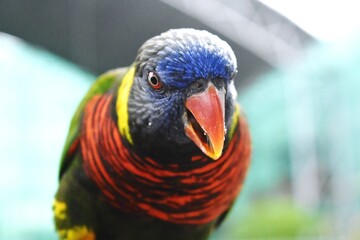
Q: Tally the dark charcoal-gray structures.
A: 1